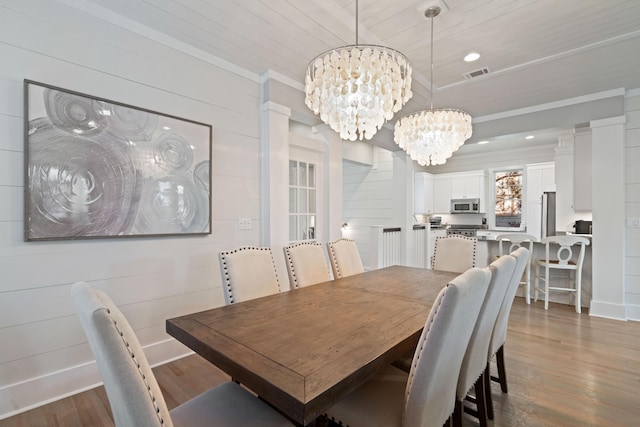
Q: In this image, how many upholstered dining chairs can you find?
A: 8